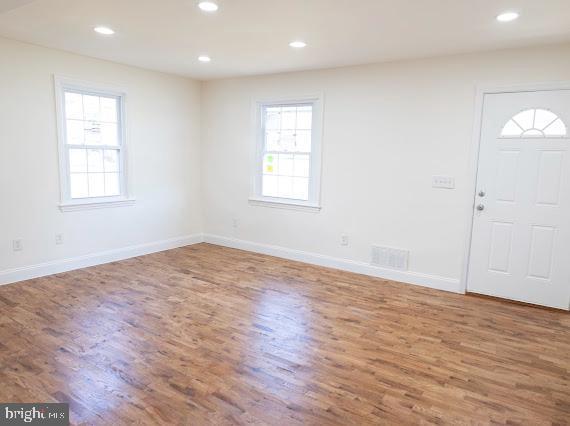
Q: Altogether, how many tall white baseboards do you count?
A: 2